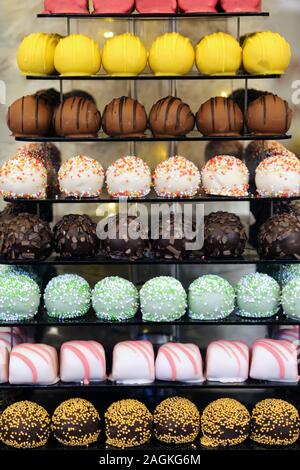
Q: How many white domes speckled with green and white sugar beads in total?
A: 7